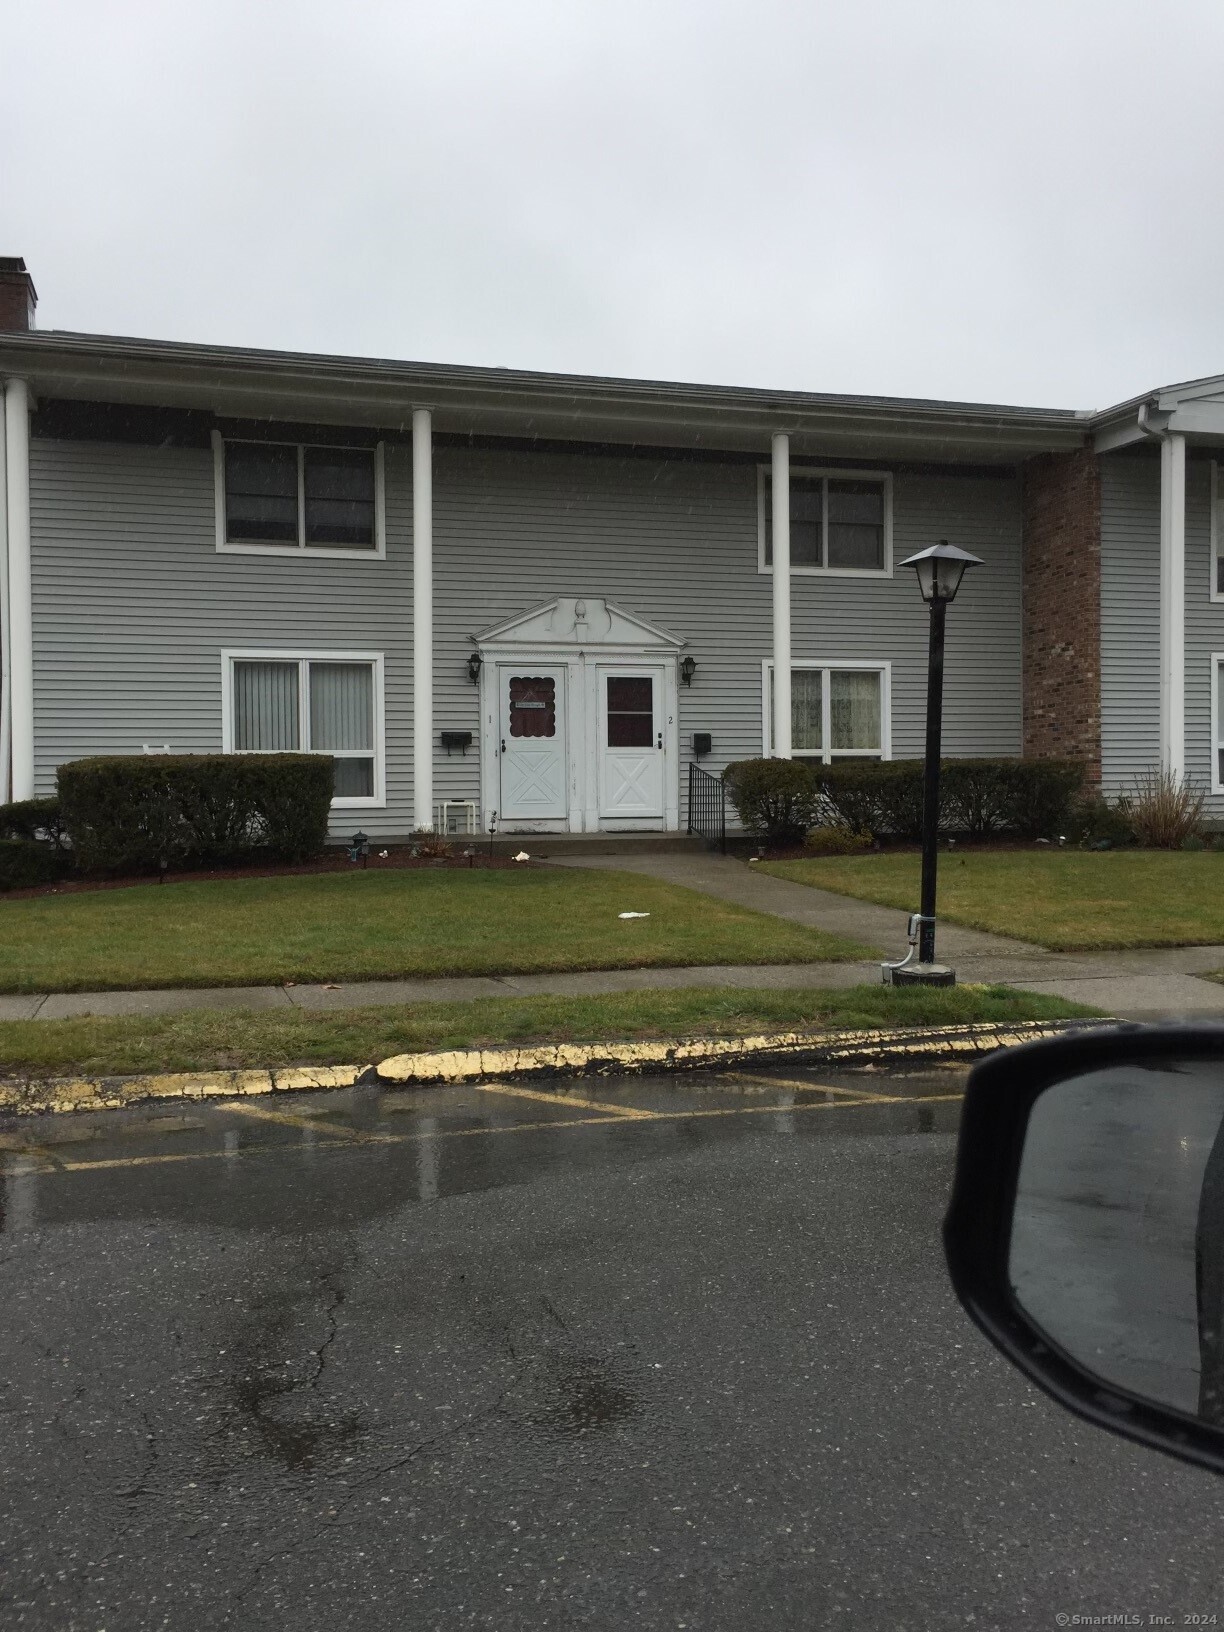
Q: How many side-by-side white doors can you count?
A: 2